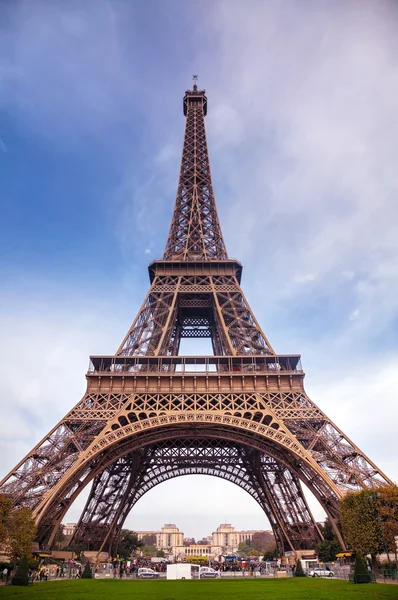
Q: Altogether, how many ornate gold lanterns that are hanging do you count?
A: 0